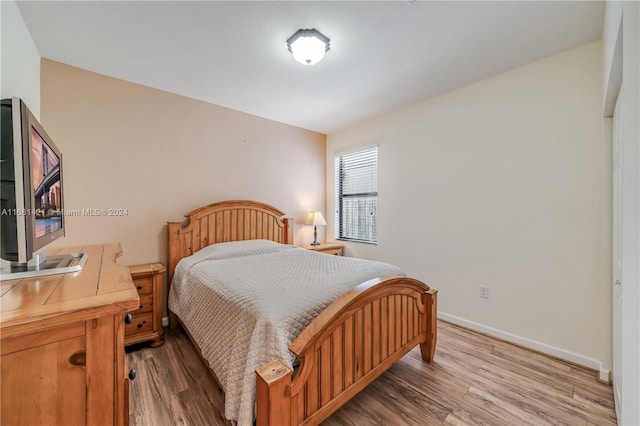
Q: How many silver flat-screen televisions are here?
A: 1